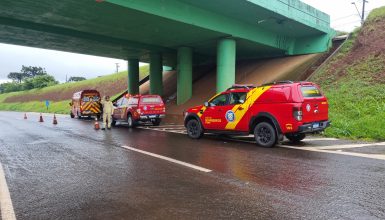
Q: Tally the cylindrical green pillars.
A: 4